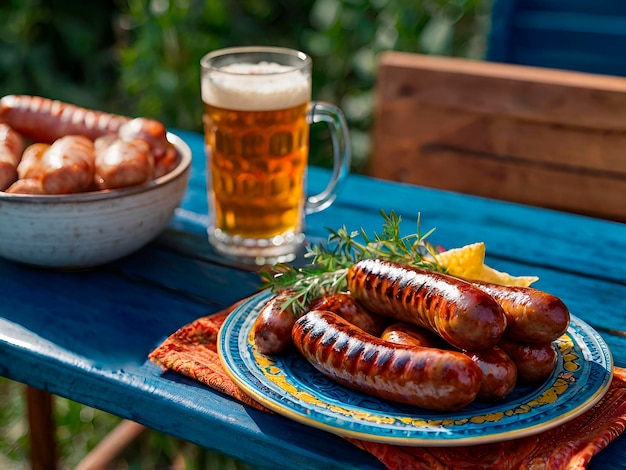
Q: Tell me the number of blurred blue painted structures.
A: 1